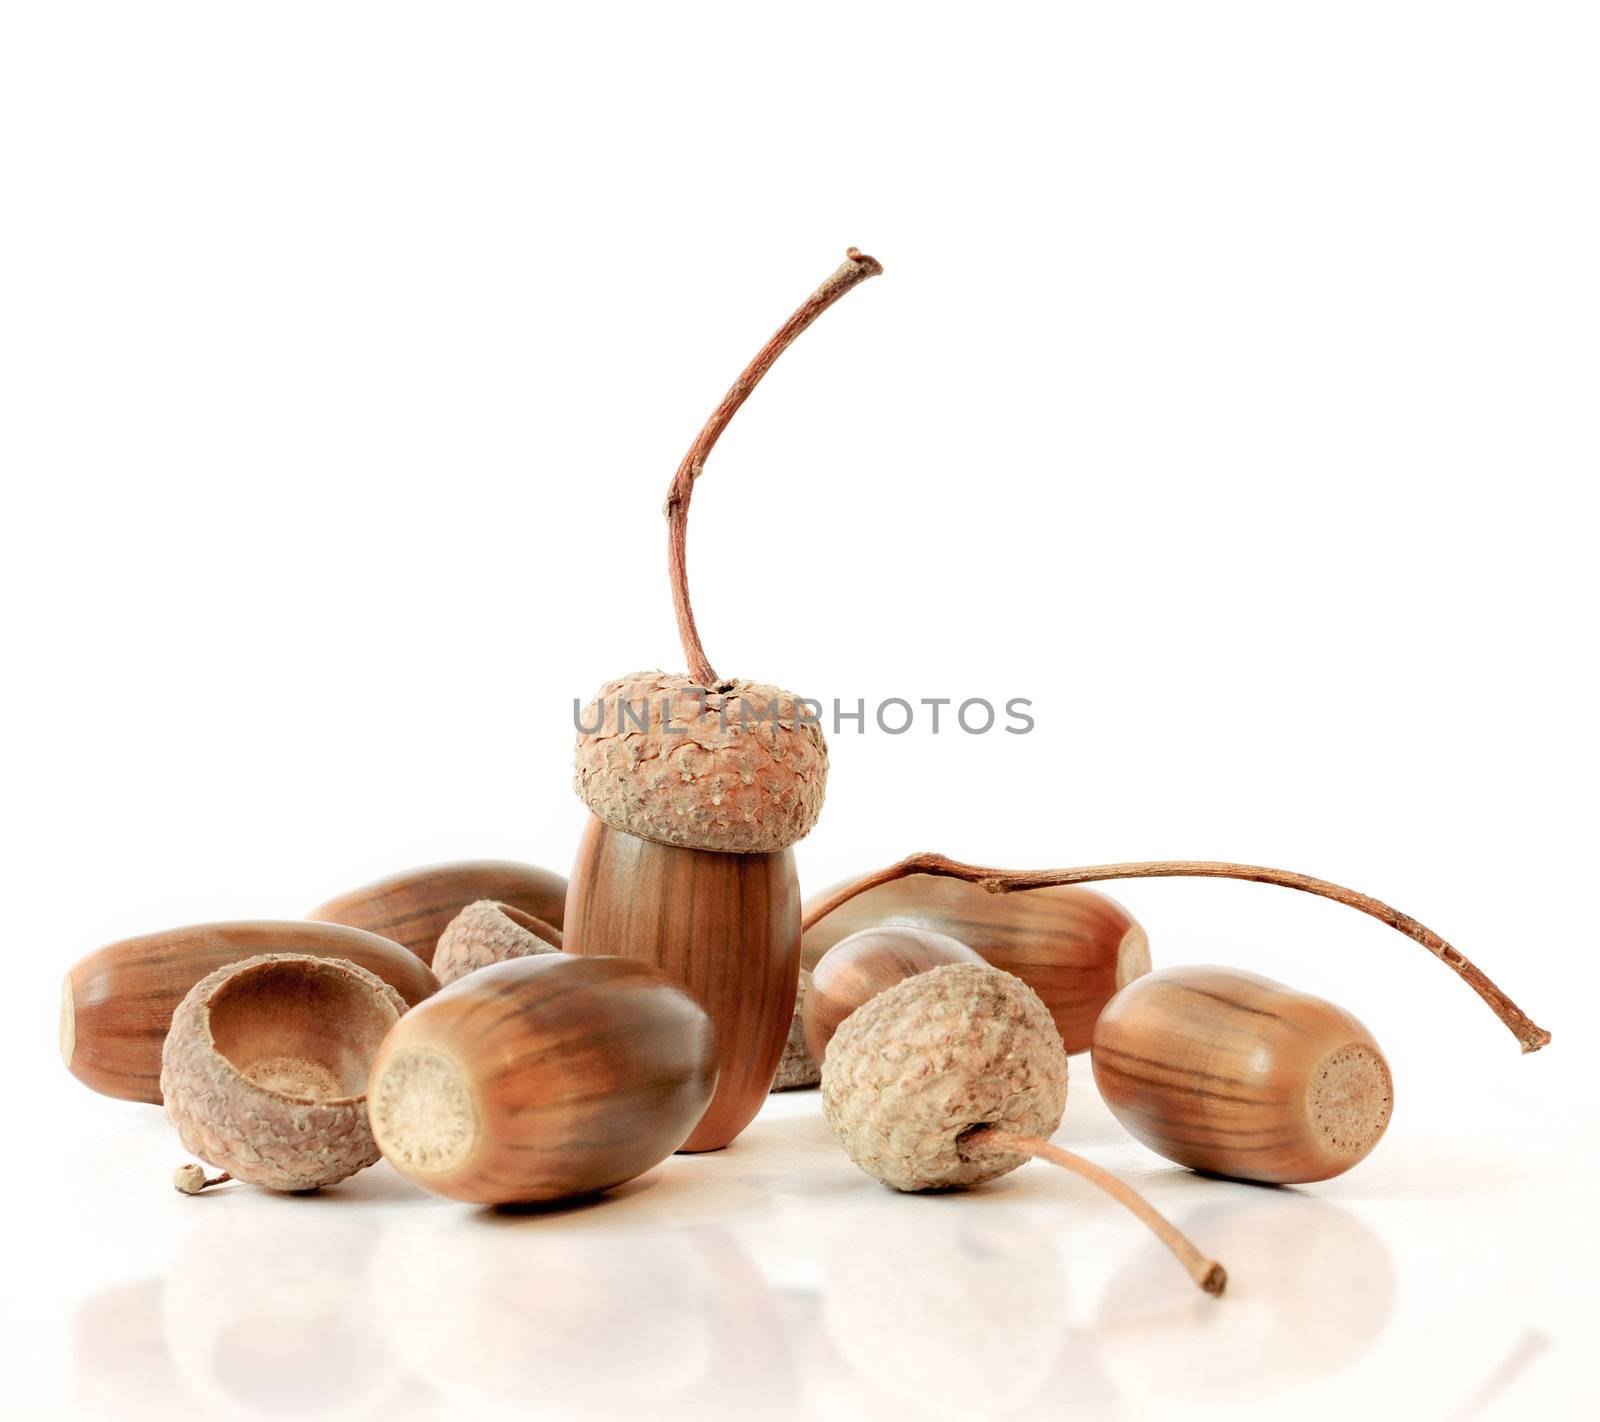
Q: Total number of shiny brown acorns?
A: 7